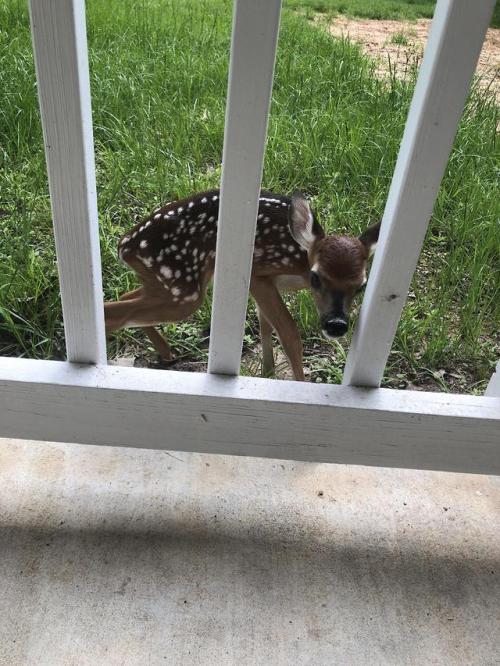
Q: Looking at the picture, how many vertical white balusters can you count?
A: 3